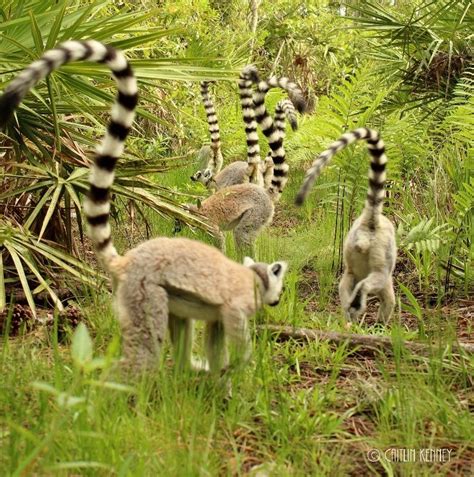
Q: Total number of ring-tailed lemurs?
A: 6